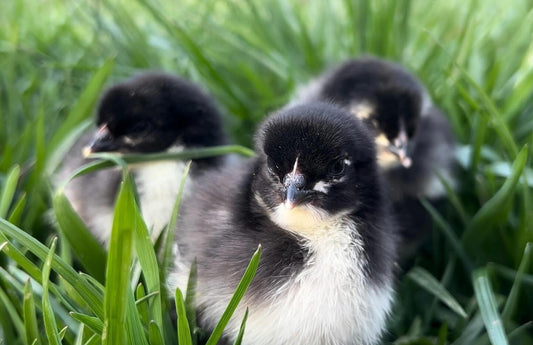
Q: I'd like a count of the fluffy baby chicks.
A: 3